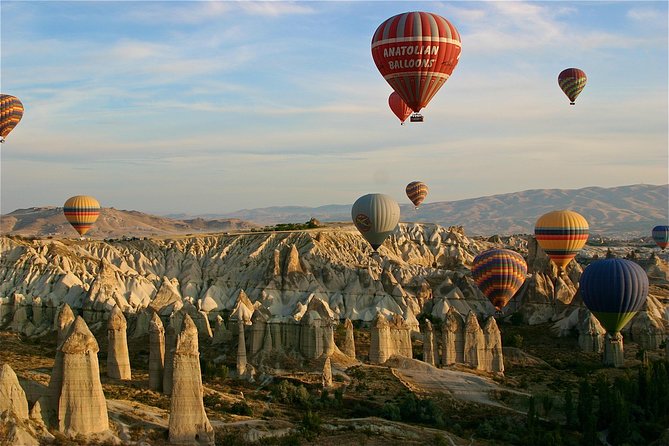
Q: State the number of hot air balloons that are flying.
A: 11